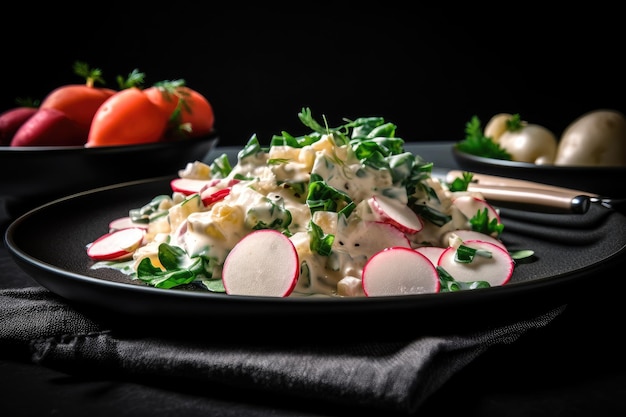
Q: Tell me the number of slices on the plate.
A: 12